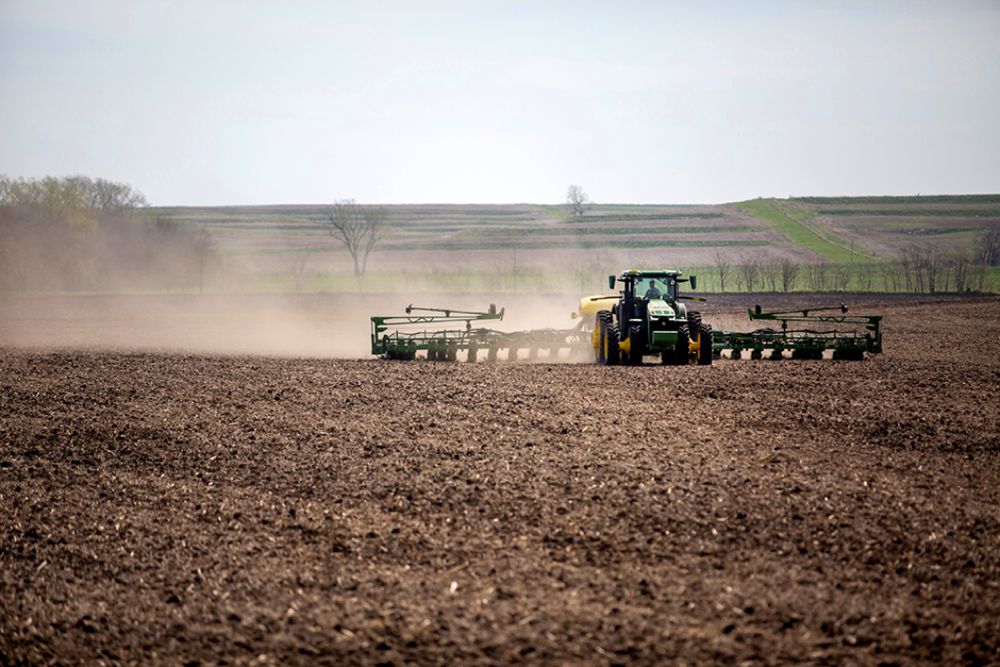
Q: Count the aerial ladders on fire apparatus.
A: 0